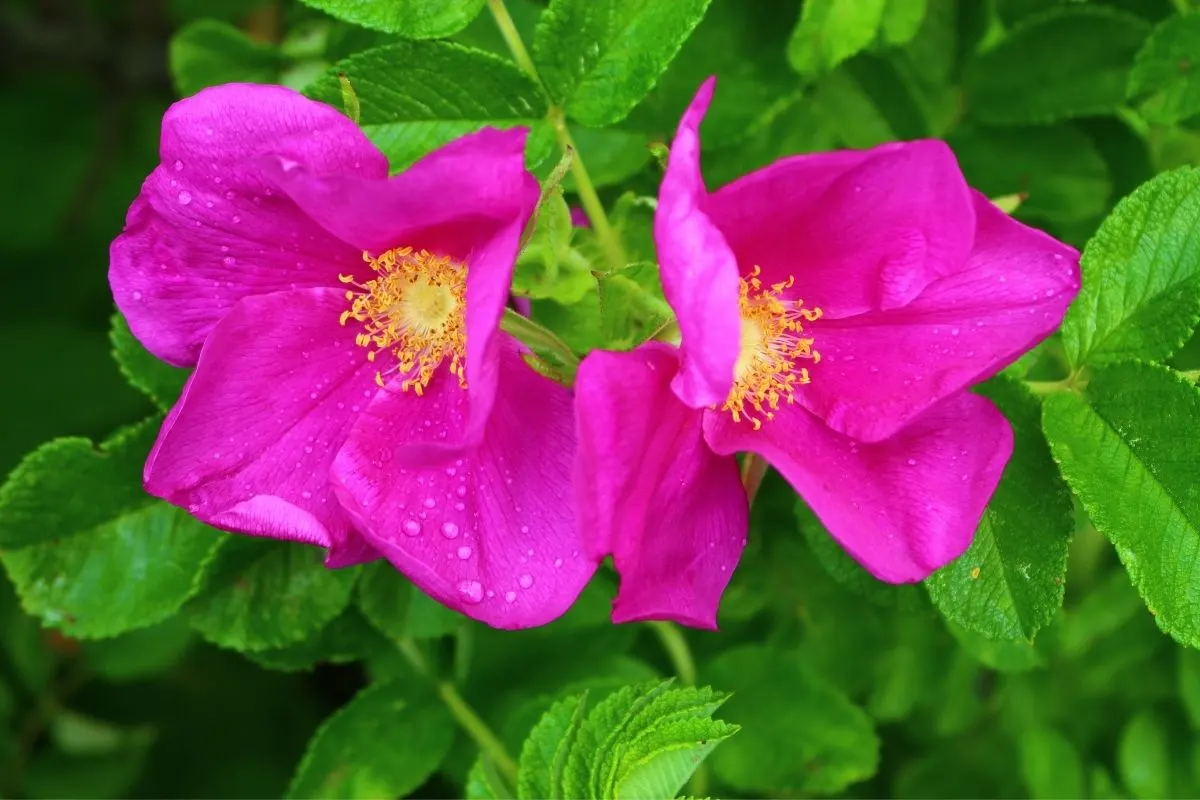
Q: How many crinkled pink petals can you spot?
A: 10